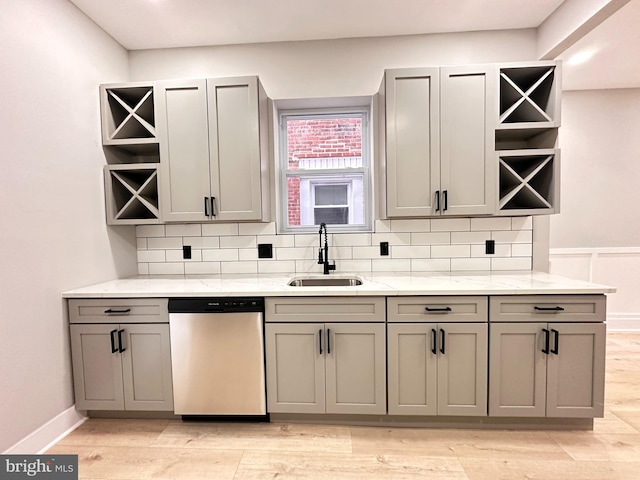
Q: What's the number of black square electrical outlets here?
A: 4